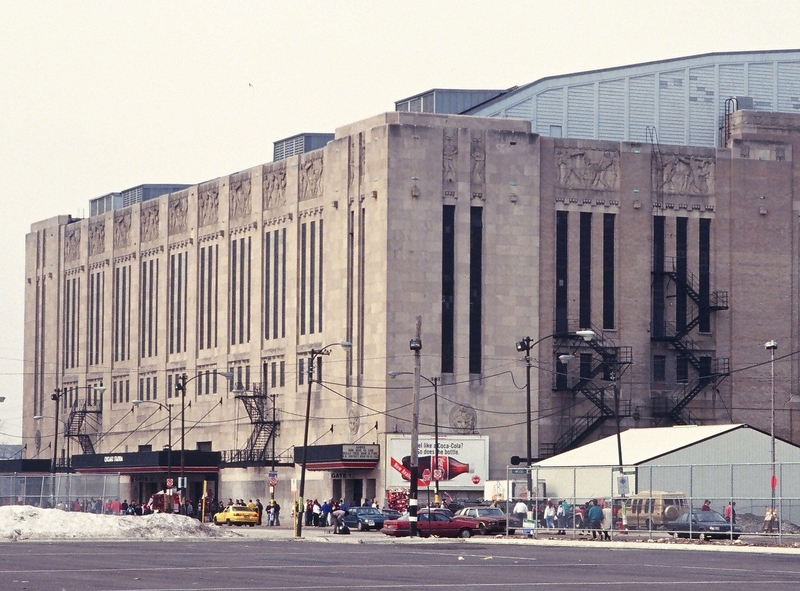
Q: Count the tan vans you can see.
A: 1